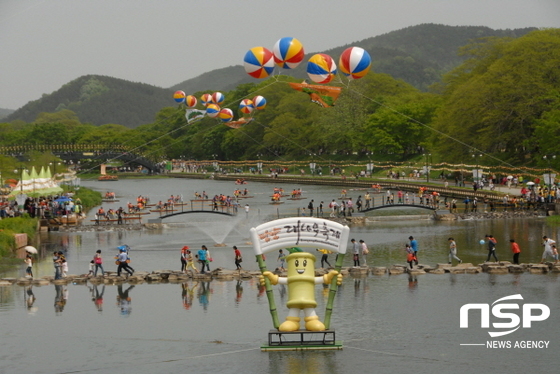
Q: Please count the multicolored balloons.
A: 12